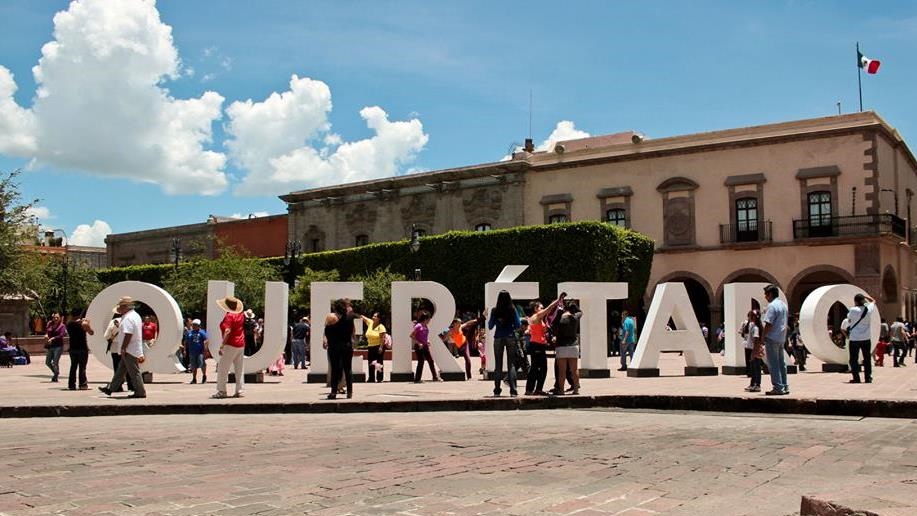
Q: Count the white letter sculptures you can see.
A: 9